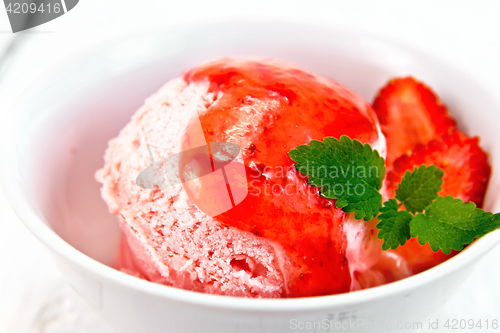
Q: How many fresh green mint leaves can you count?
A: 4